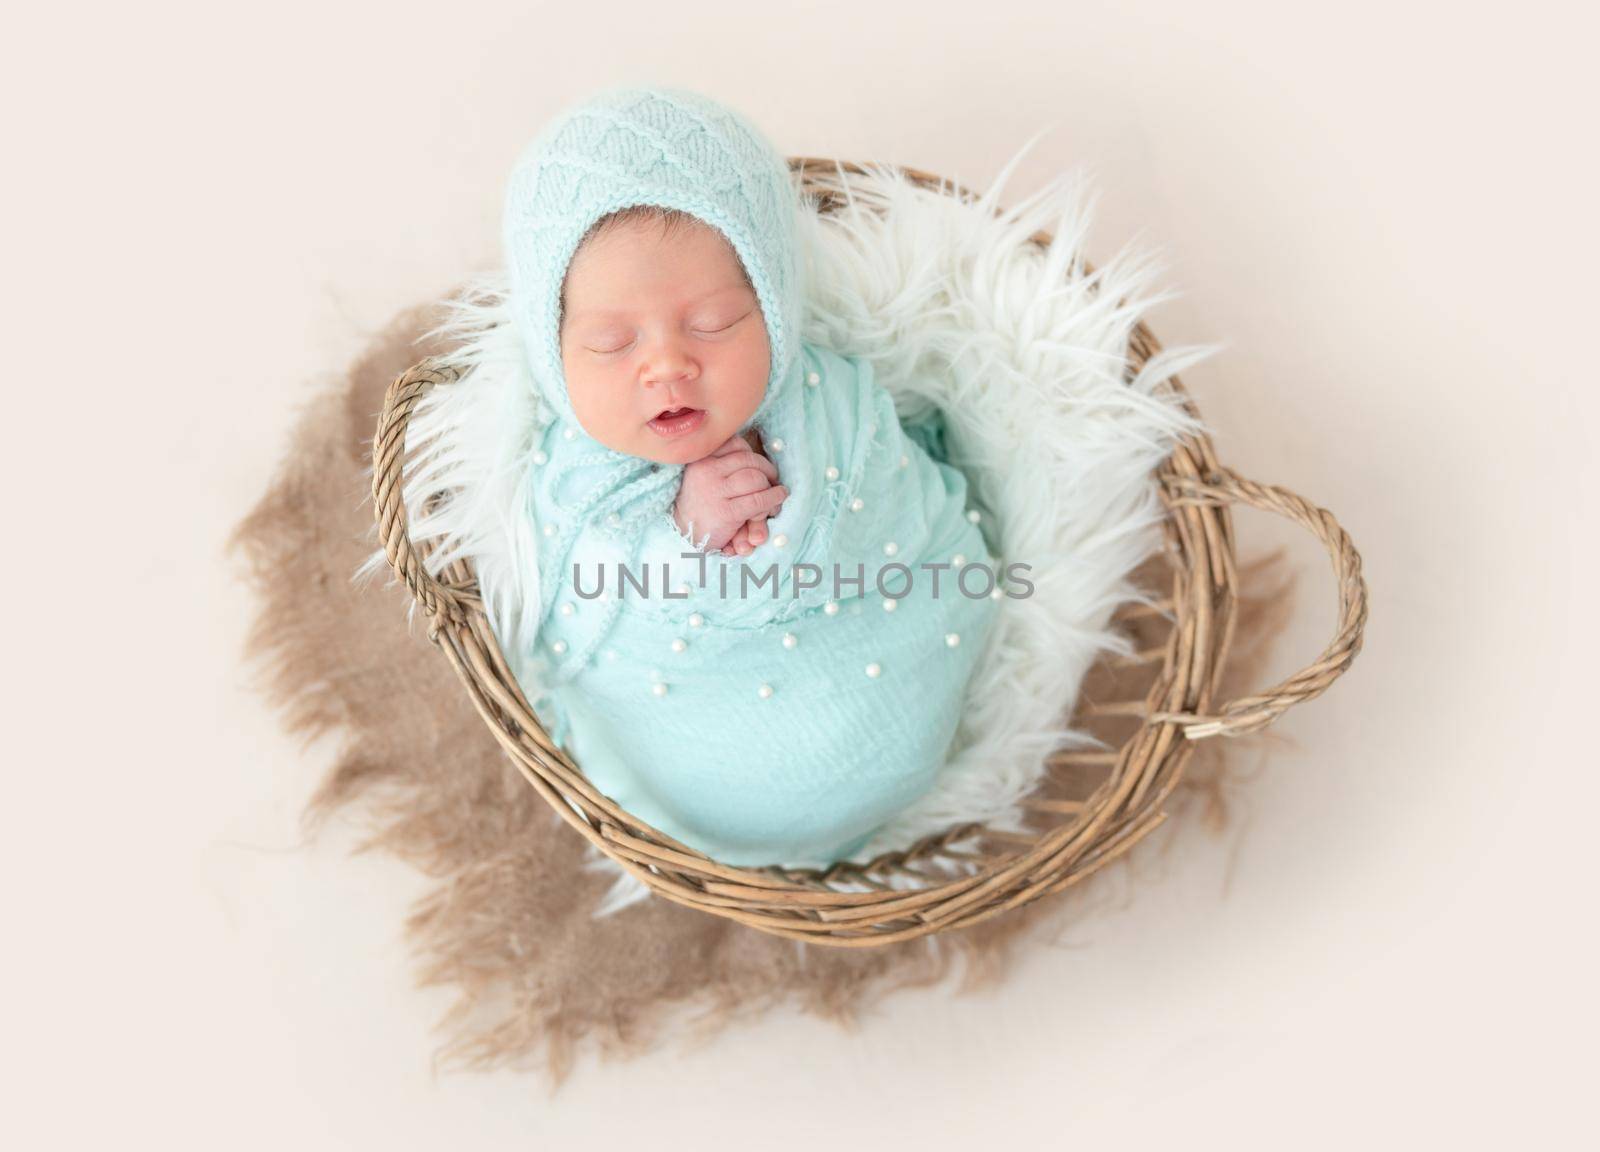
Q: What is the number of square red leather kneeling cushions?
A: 0